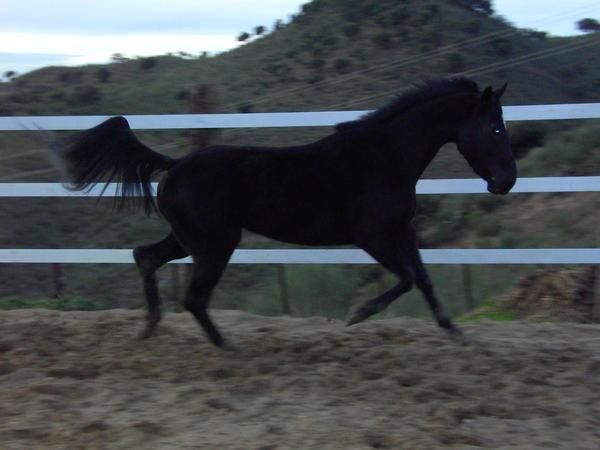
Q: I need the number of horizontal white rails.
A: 3